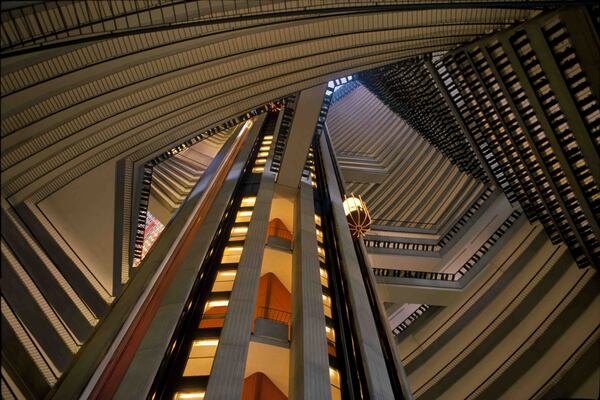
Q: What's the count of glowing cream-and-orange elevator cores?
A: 1